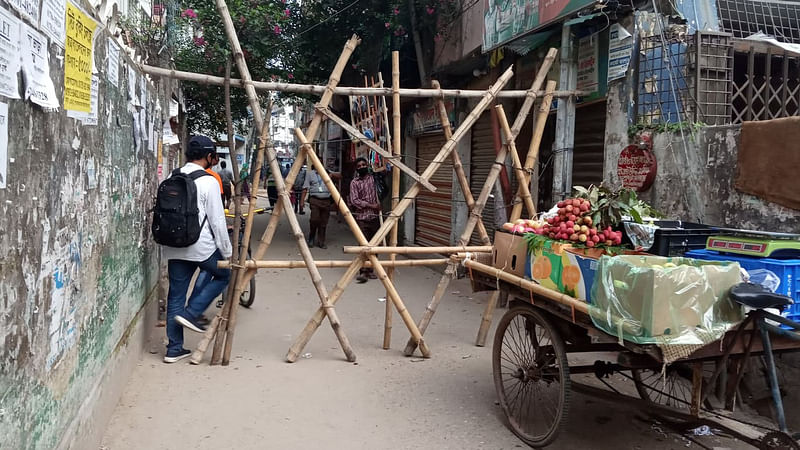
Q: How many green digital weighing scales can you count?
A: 1